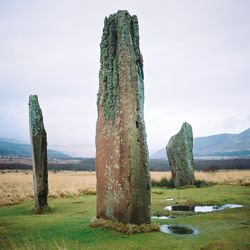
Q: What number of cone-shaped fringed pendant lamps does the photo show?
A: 0